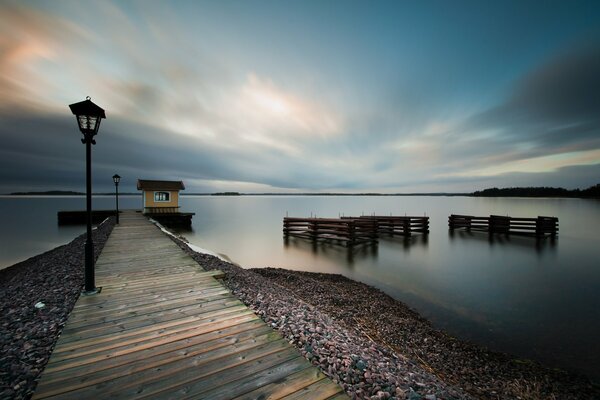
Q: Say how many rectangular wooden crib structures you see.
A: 3